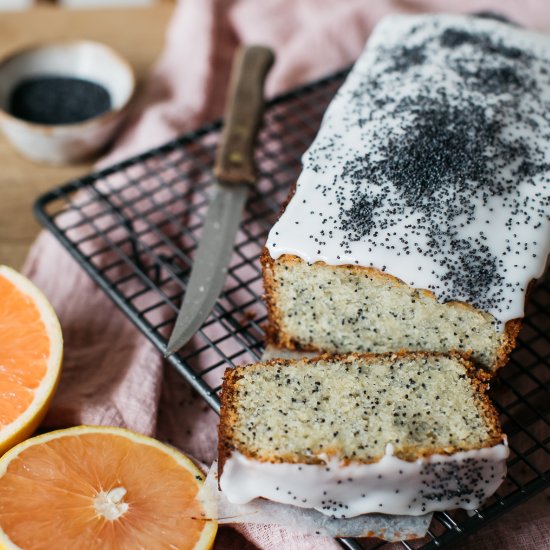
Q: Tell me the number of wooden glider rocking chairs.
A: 0